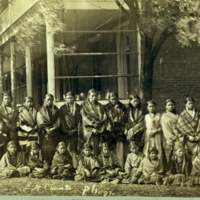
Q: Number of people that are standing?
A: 10